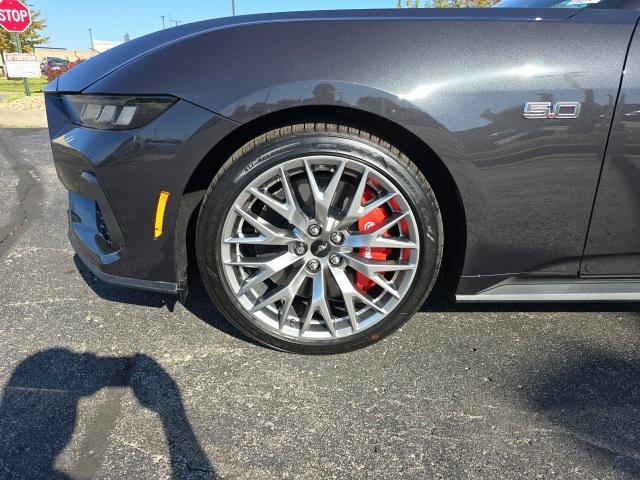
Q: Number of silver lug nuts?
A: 5